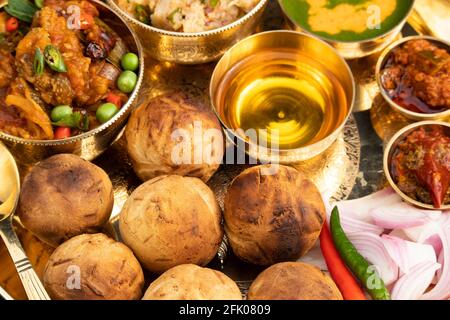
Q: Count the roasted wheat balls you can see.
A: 7